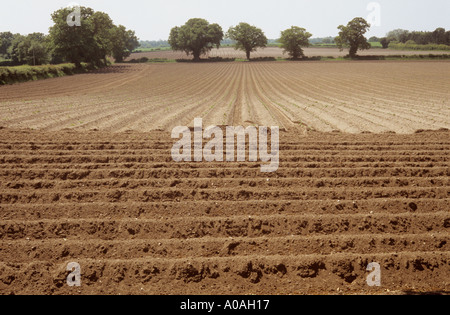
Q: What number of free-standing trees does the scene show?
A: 4